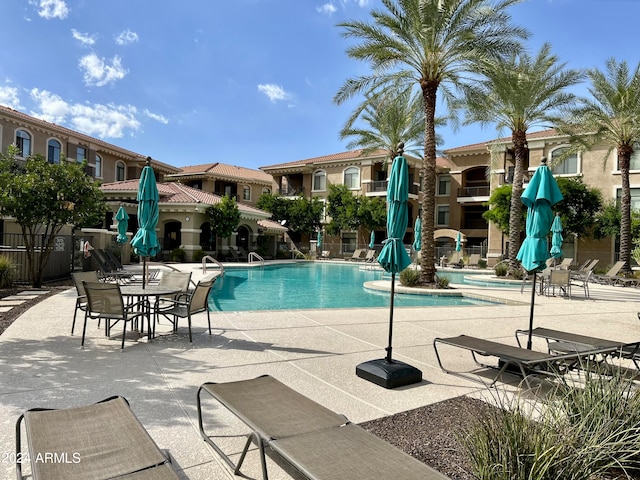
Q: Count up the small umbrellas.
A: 6